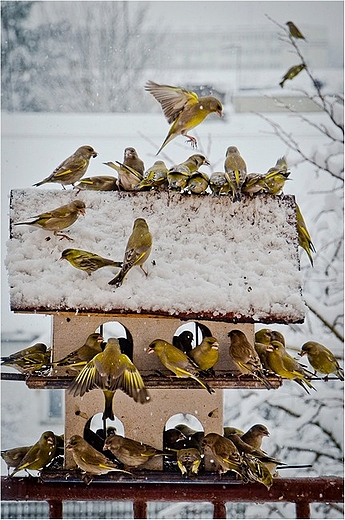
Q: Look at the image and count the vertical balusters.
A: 4